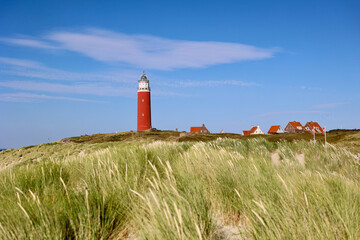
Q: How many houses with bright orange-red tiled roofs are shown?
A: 5